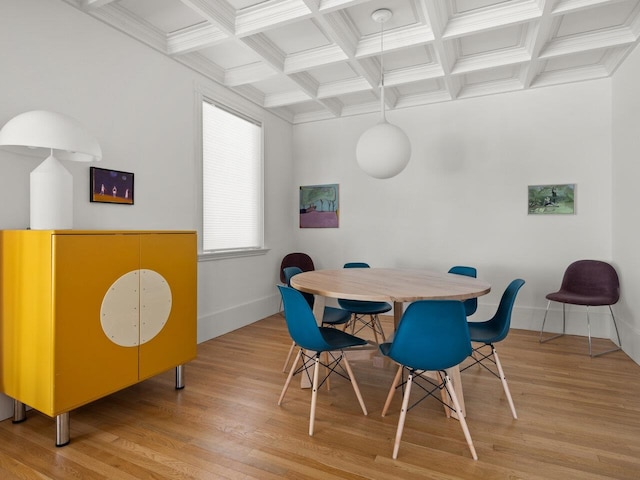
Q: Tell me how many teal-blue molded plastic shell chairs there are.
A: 6